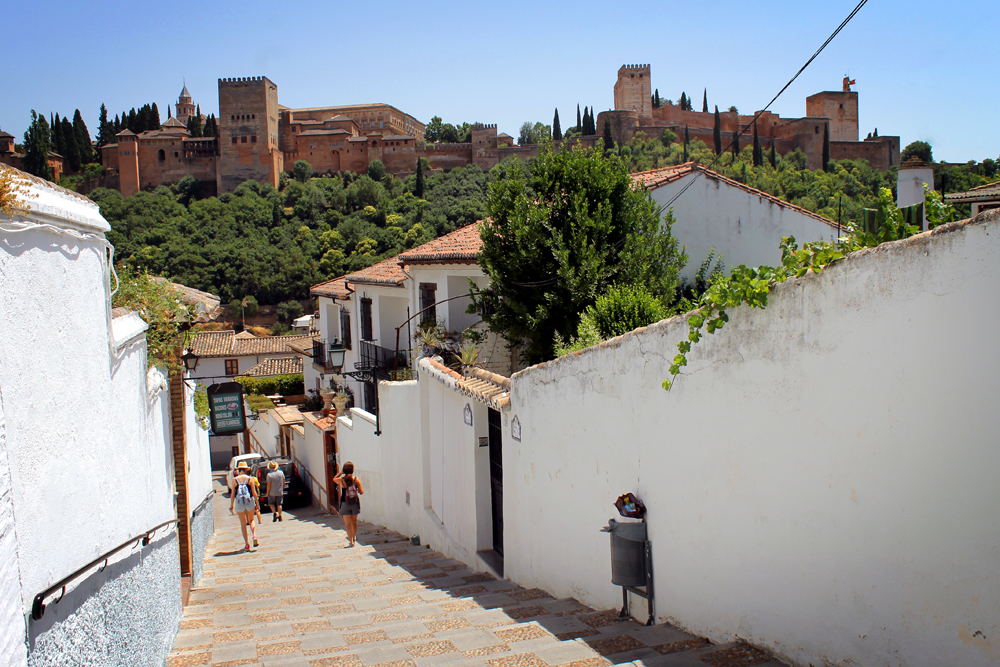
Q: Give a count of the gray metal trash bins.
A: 1